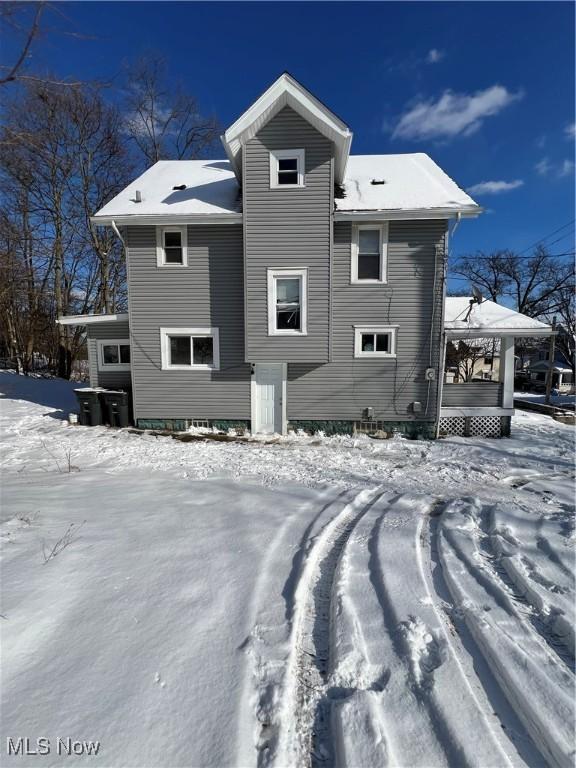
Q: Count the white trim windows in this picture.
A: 7